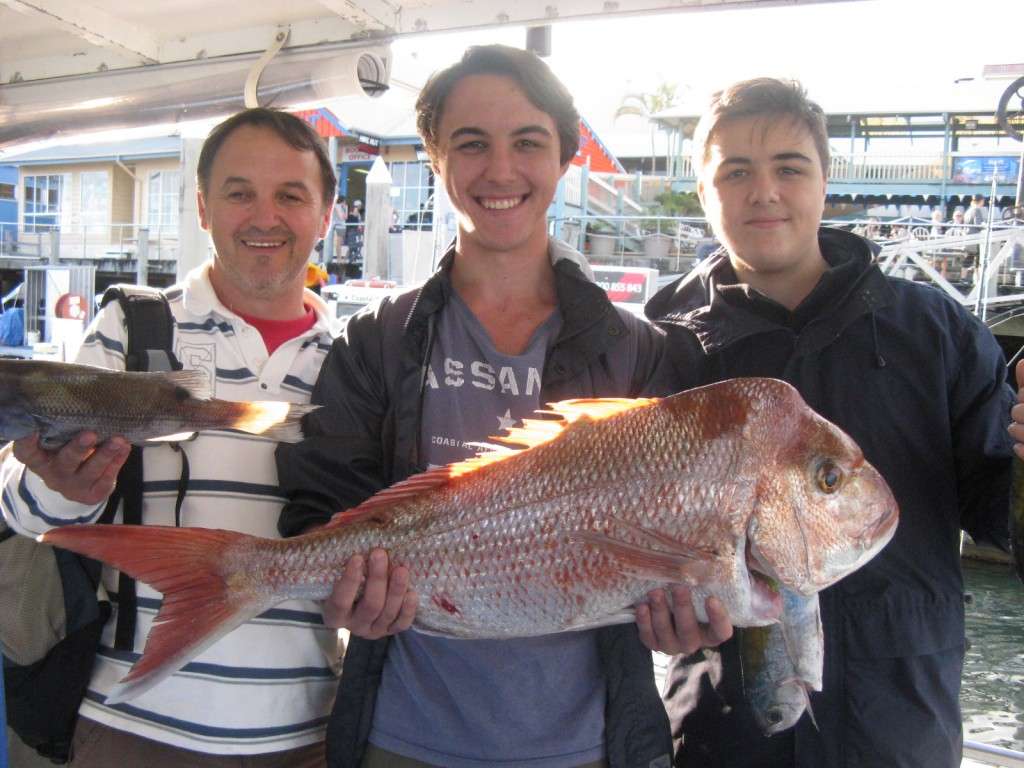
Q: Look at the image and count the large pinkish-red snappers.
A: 1